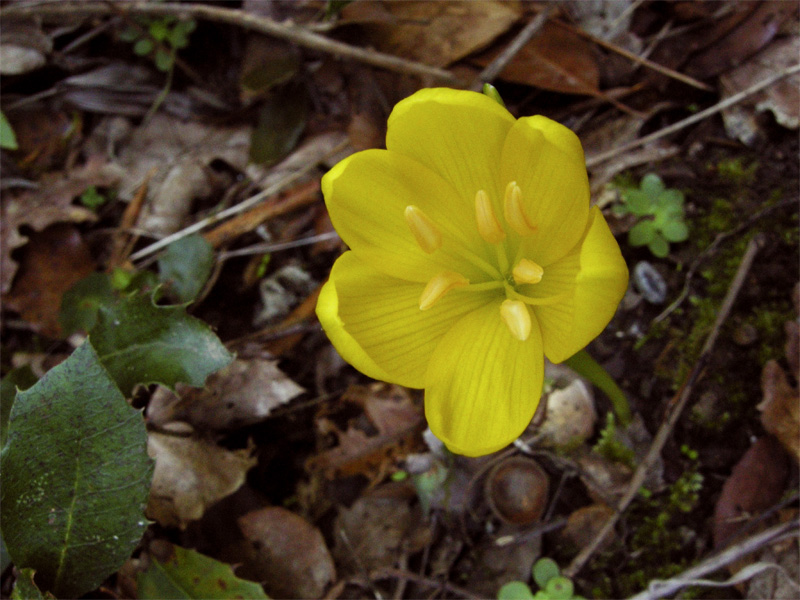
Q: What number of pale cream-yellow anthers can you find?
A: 6